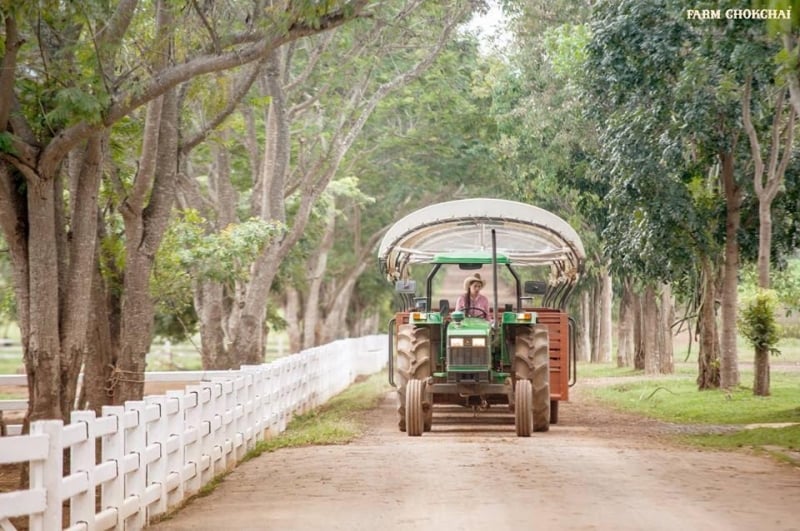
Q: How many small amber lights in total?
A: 2